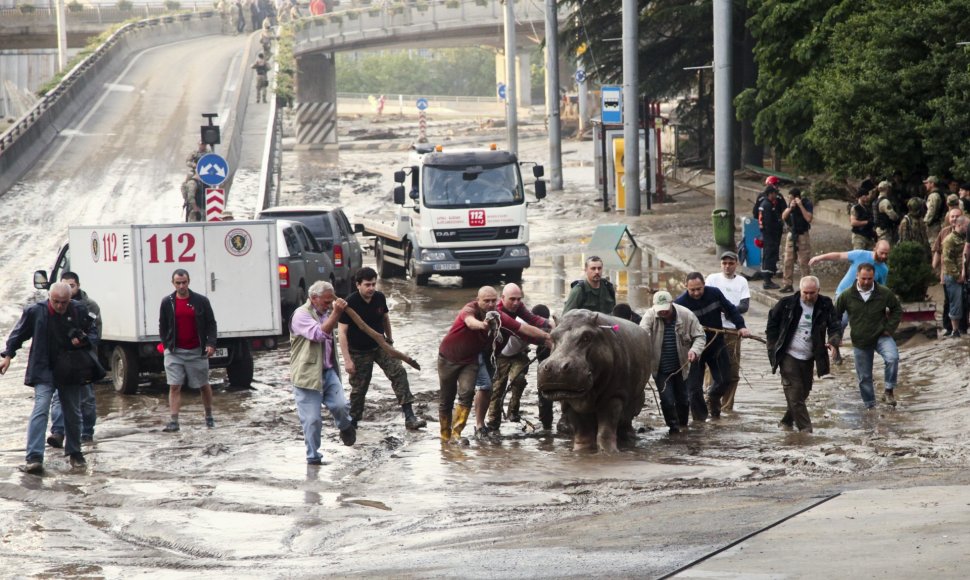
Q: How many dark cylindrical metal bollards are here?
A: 0